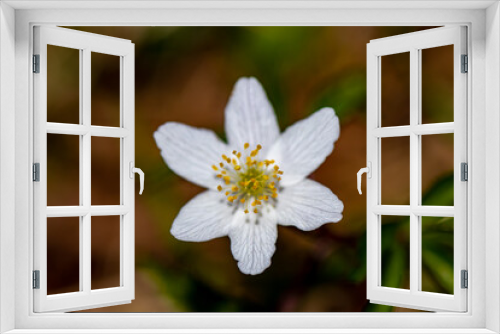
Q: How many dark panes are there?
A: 12